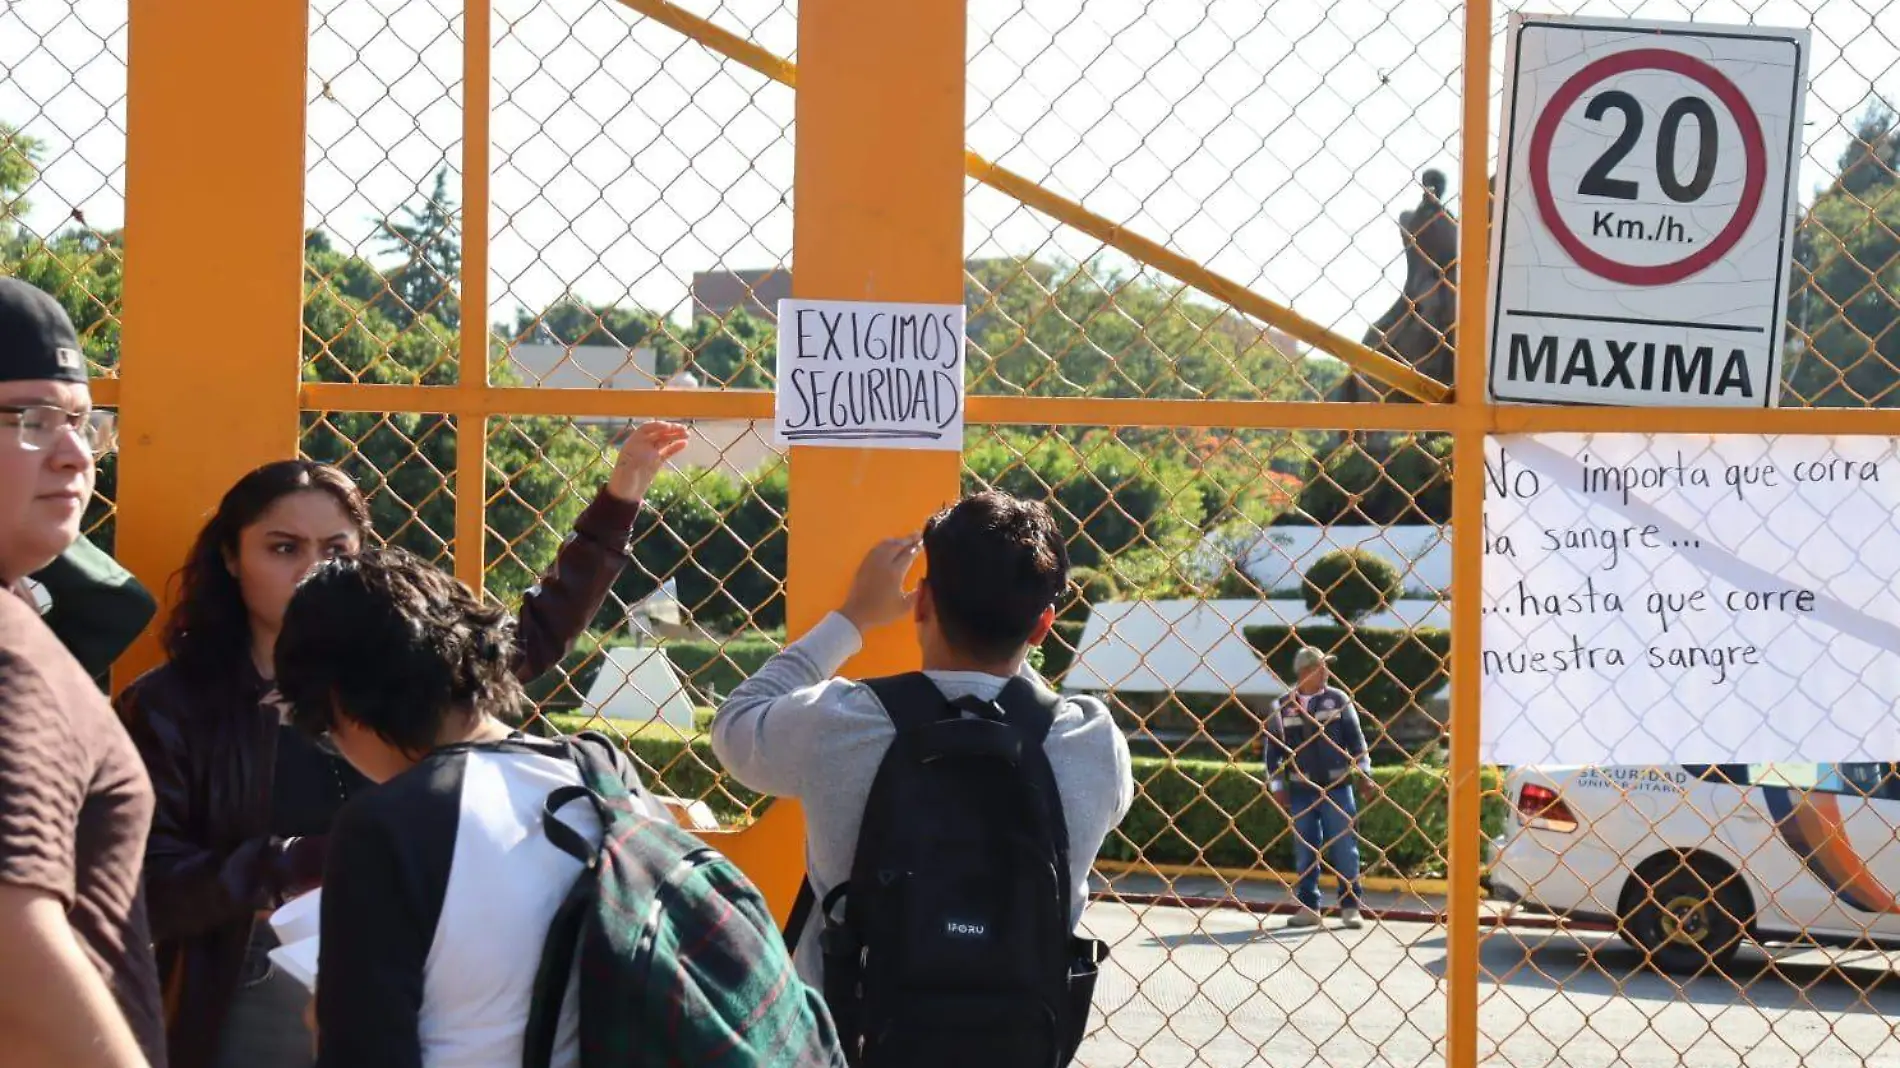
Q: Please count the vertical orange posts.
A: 4